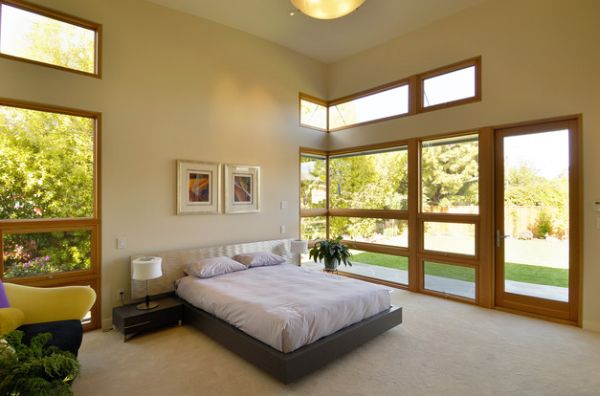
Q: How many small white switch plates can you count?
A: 3